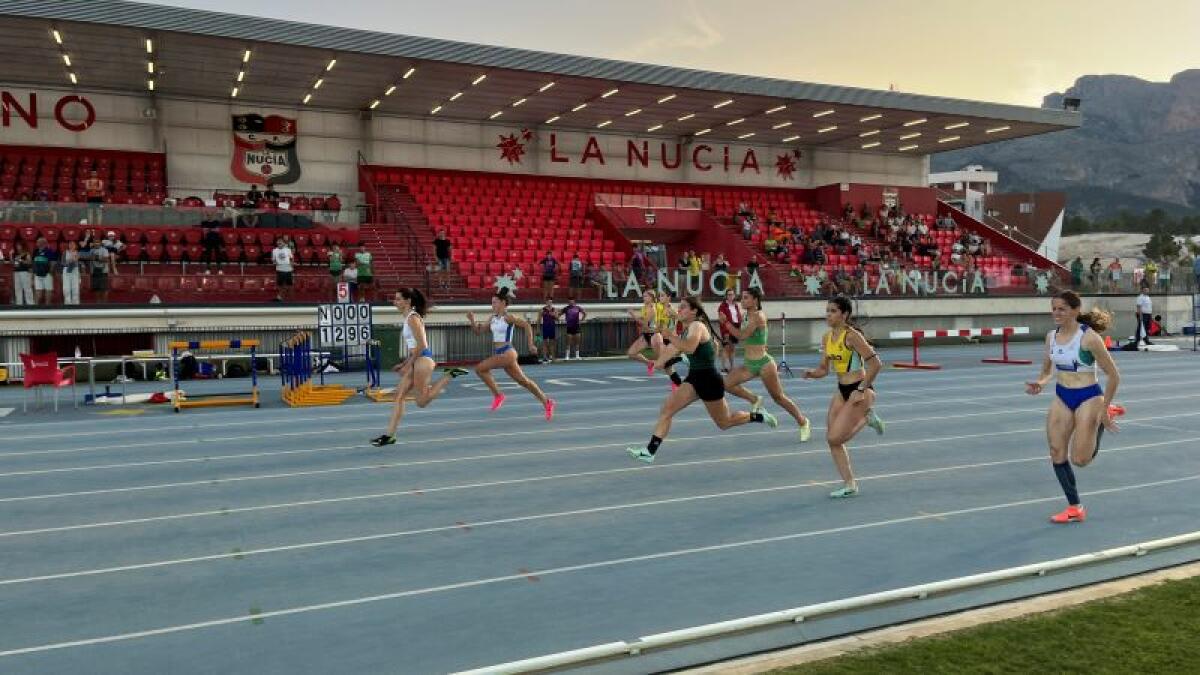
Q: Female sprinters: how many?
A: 8